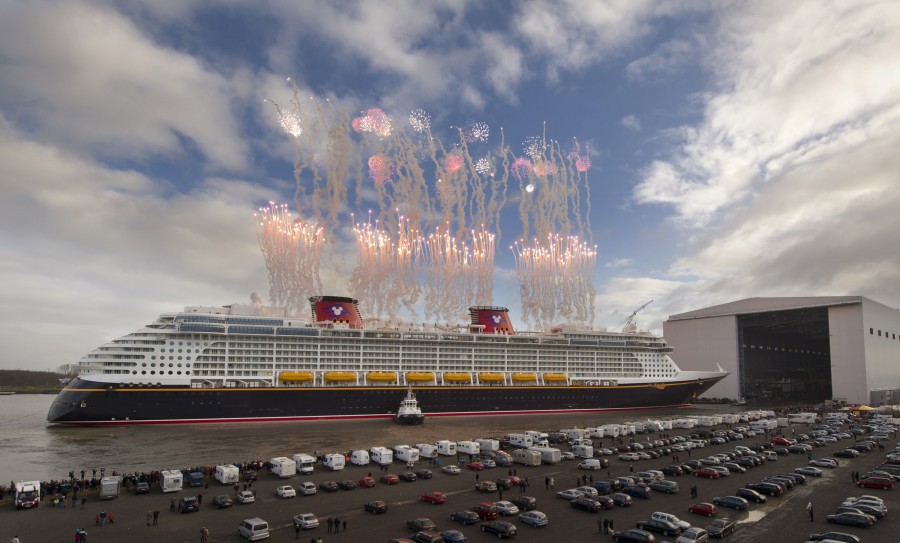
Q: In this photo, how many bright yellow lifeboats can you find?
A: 8